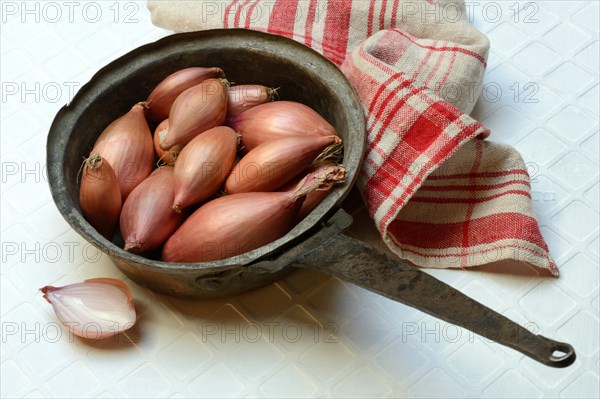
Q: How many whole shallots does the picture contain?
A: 12